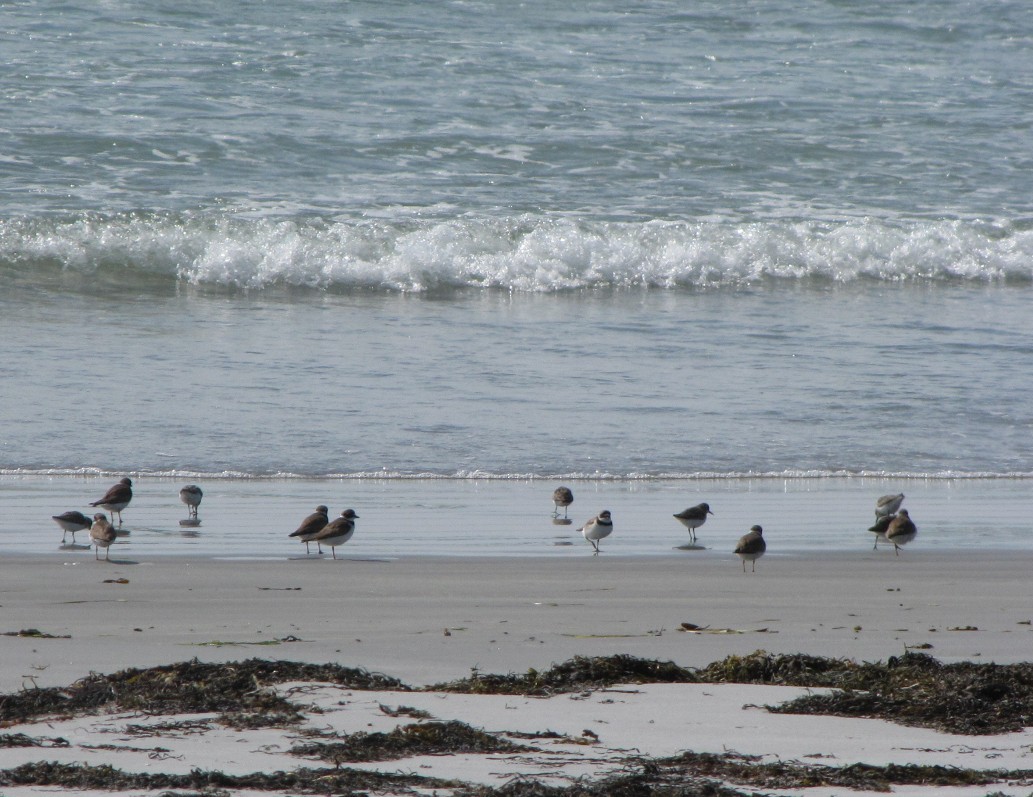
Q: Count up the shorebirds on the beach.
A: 13